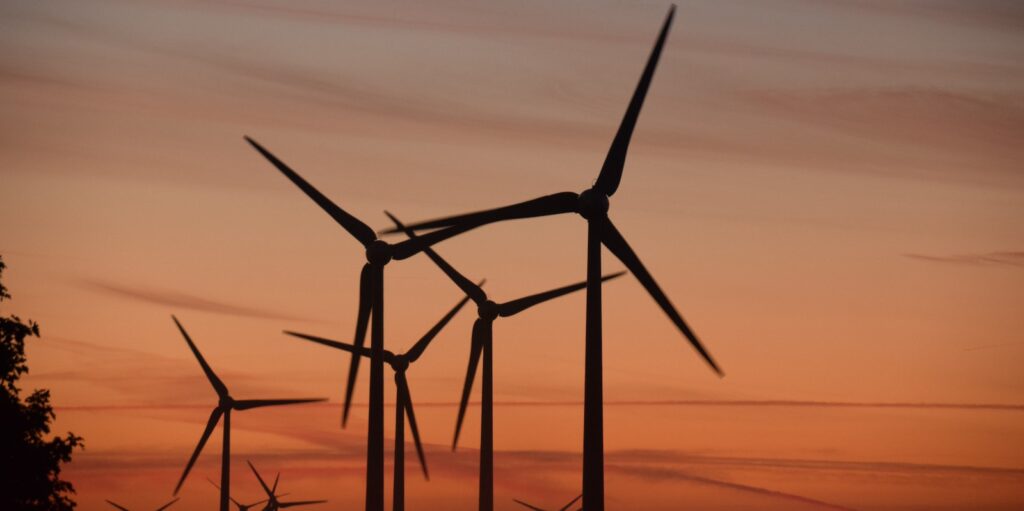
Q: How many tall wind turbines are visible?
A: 5